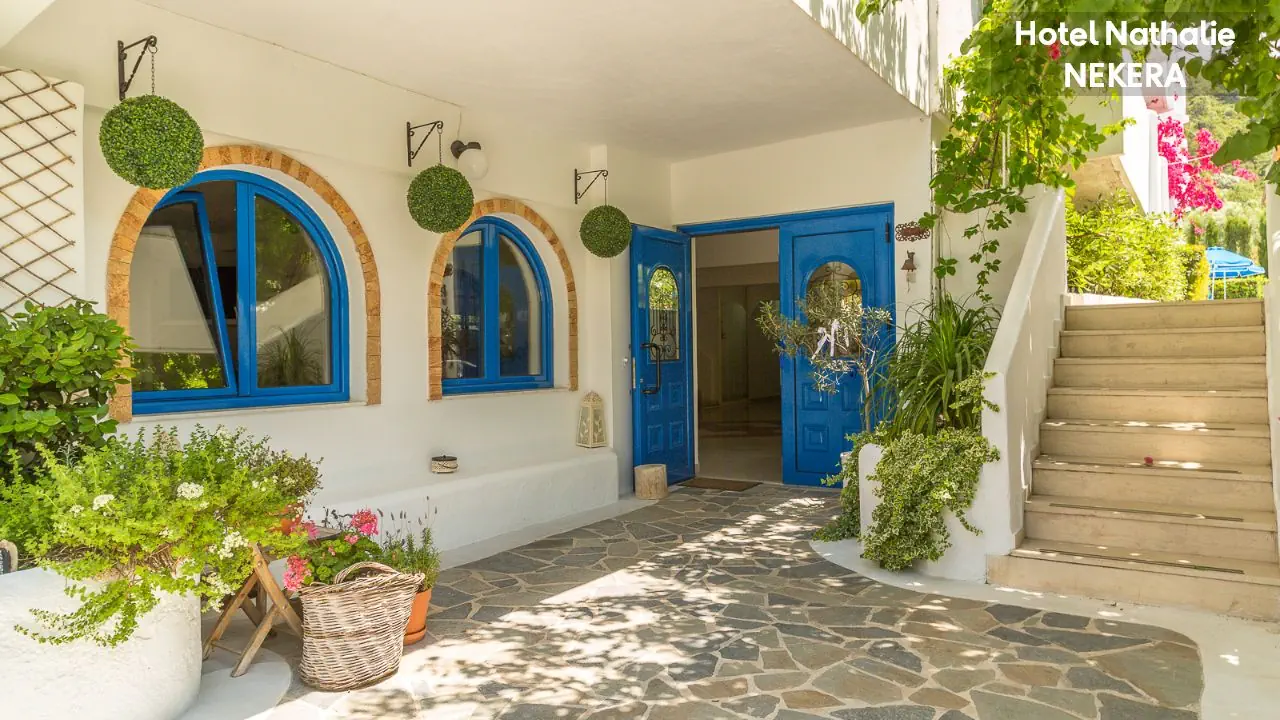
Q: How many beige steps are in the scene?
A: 8